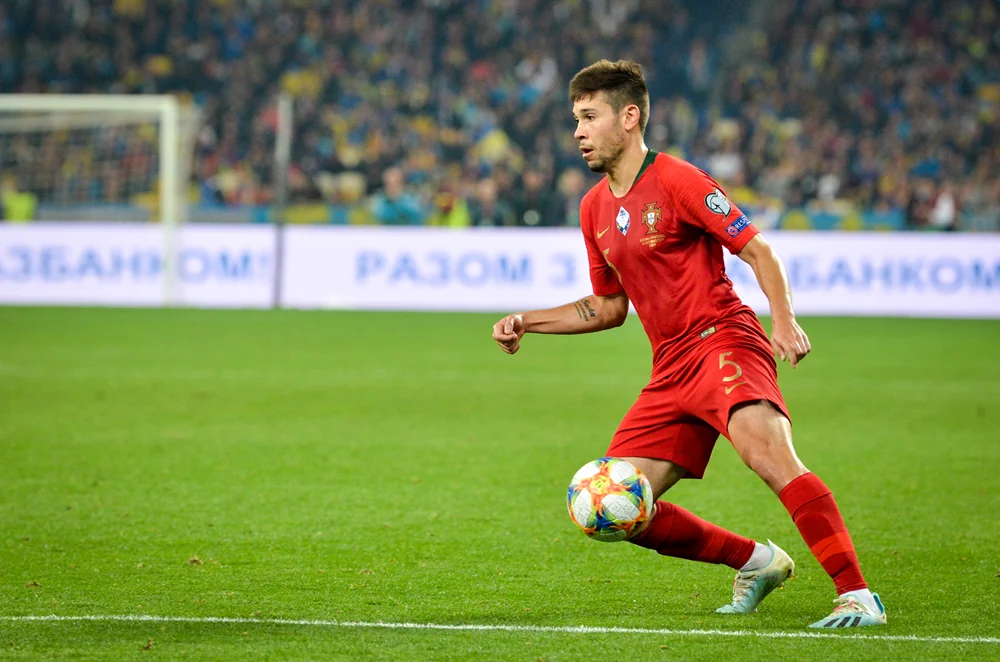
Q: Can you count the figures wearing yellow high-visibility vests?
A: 2